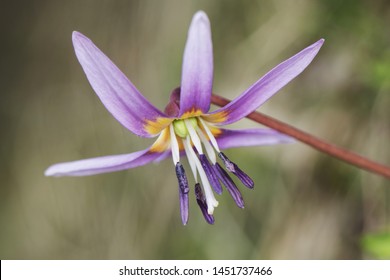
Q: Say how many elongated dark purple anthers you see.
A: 5